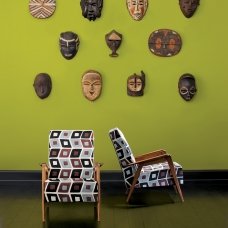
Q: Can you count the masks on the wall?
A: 11